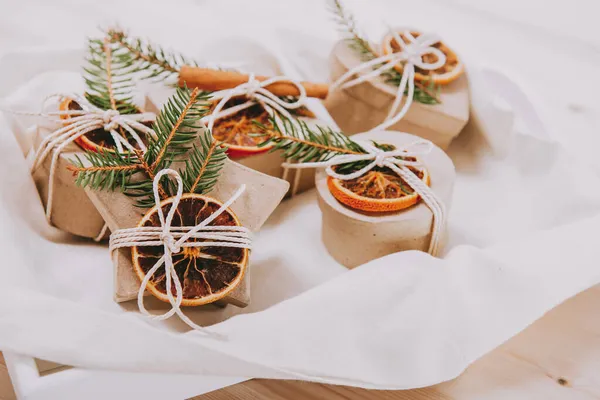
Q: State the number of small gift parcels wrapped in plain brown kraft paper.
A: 5